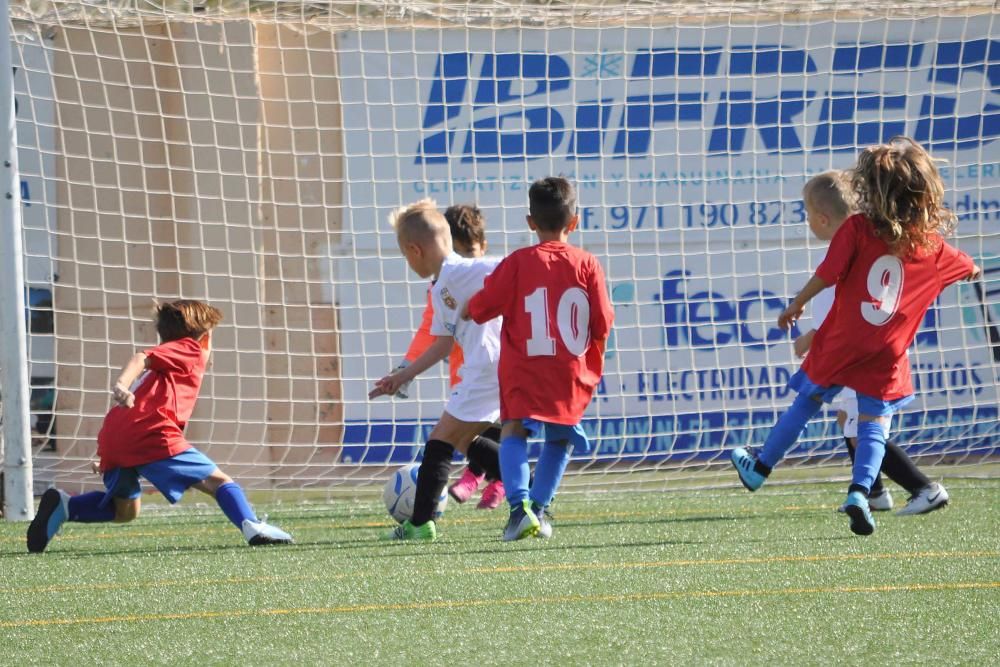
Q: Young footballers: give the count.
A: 6